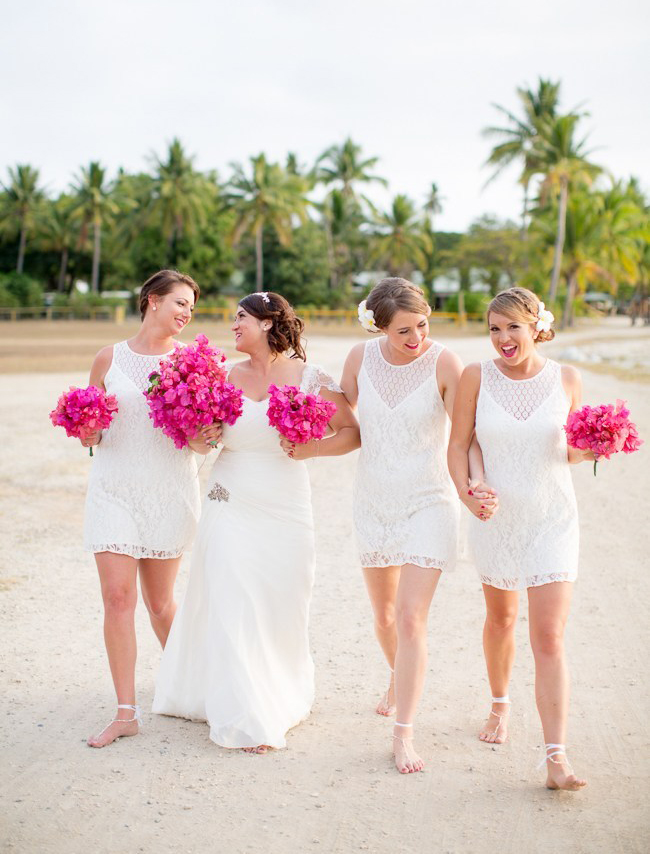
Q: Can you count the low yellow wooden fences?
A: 1